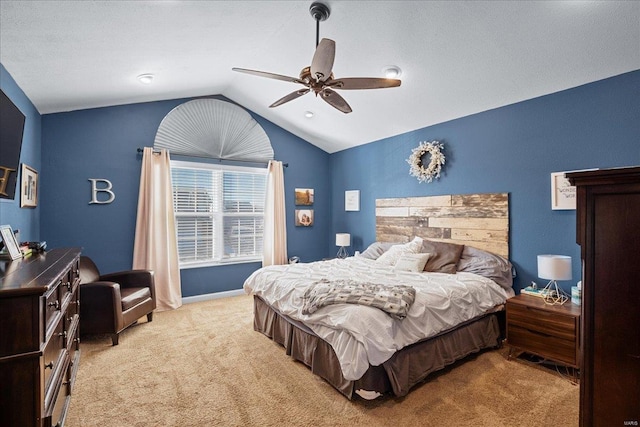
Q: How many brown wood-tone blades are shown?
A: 5